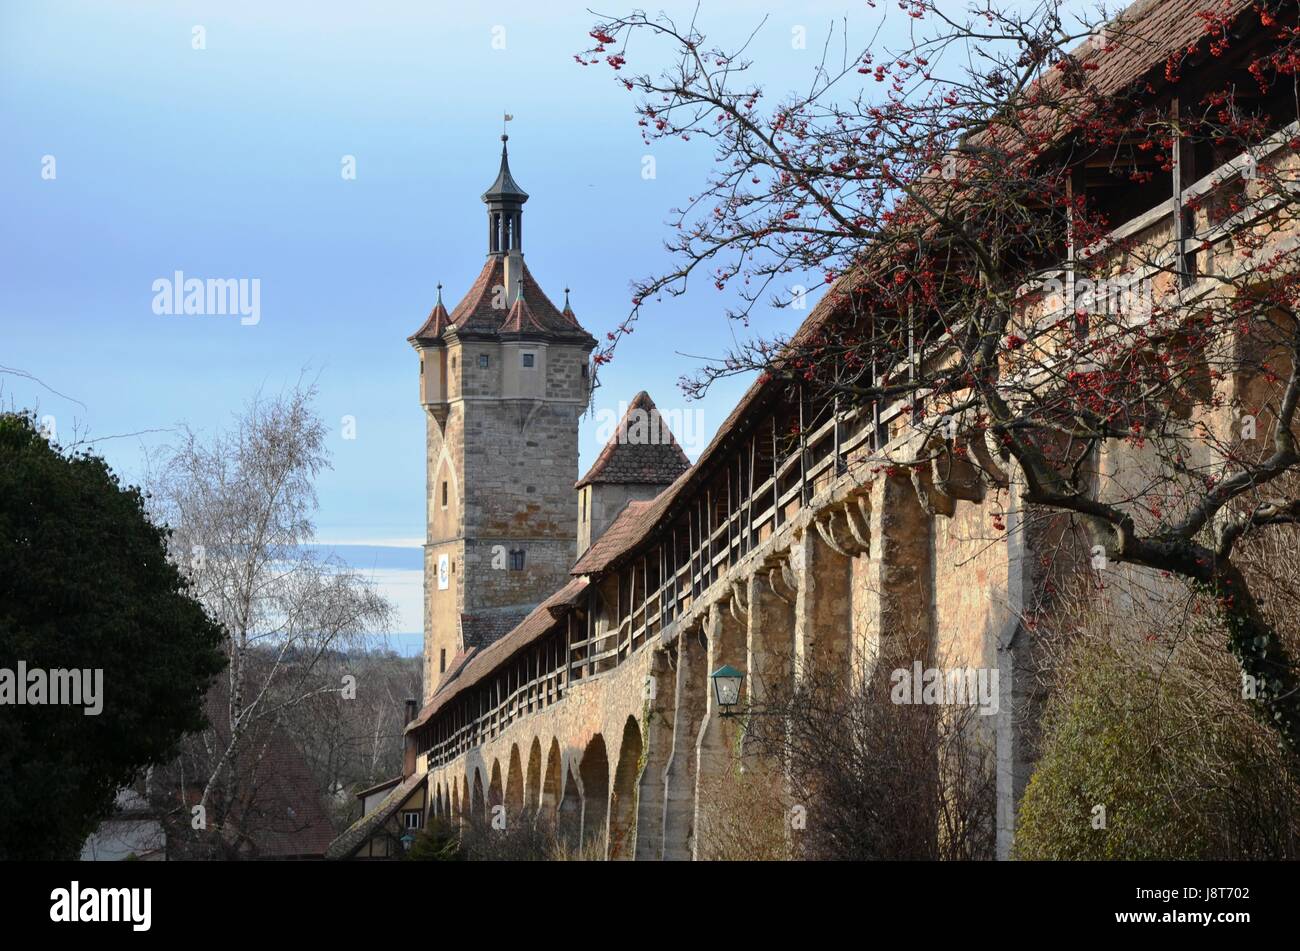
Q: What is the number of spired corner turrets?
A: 3